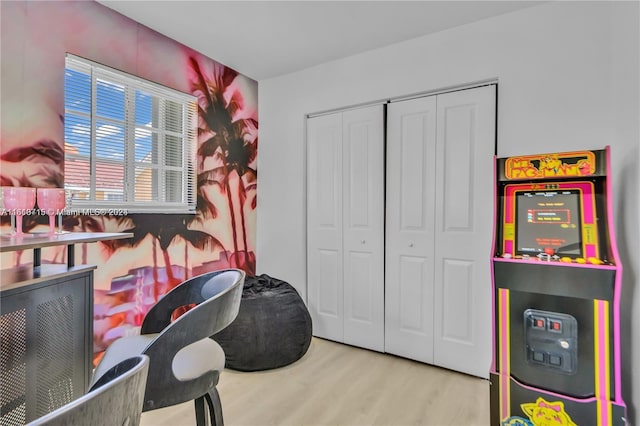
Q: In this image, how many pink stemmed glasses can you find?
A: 2